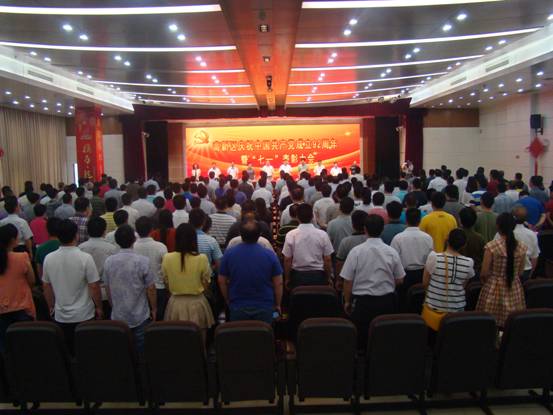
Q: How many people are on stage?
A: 10